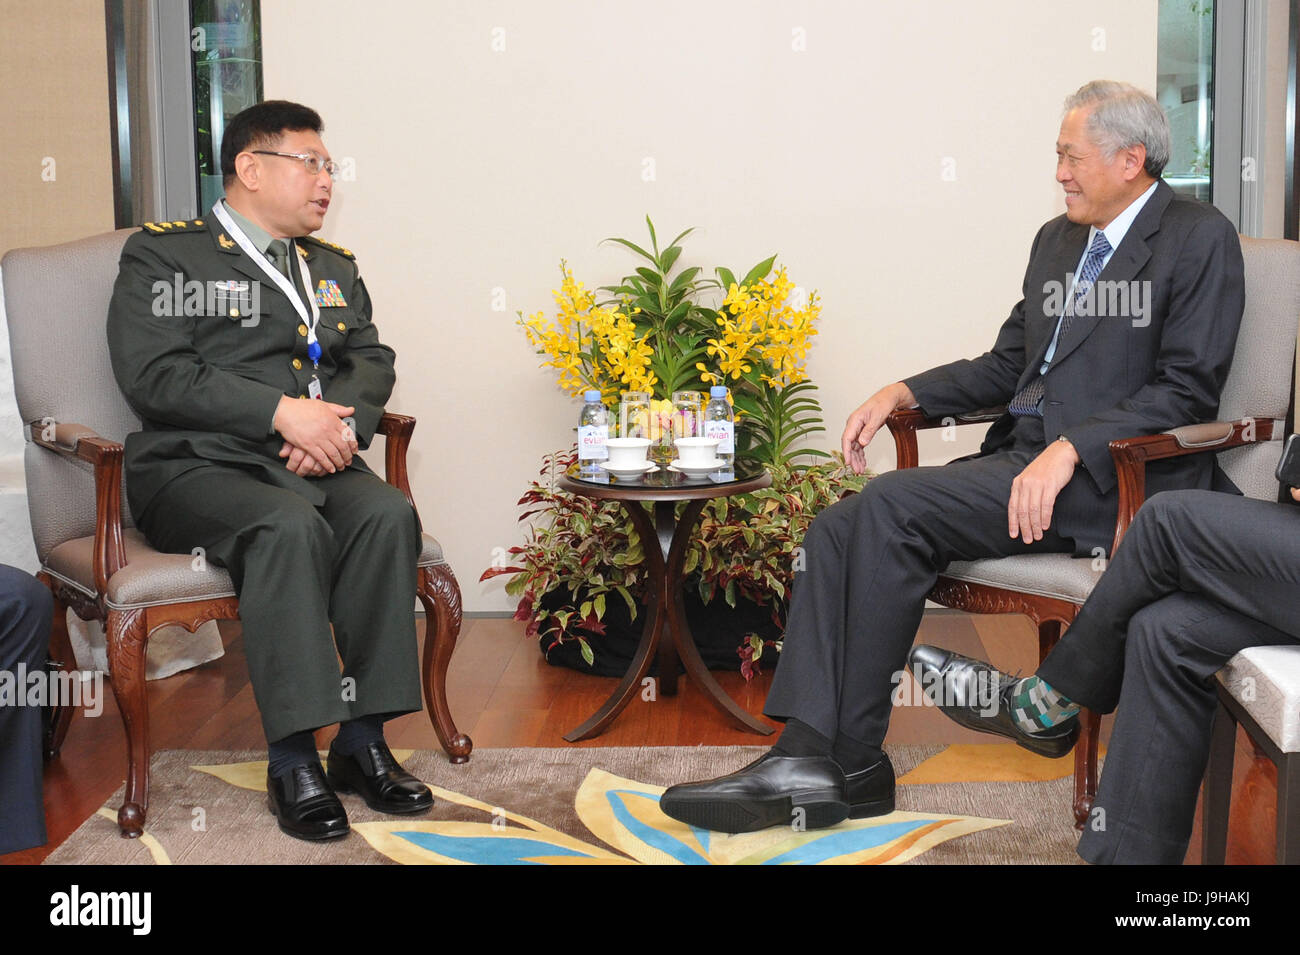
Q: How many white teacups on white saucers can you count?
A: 2